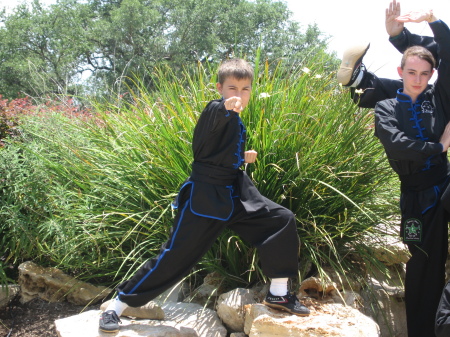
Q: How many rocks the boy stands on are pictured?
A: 2